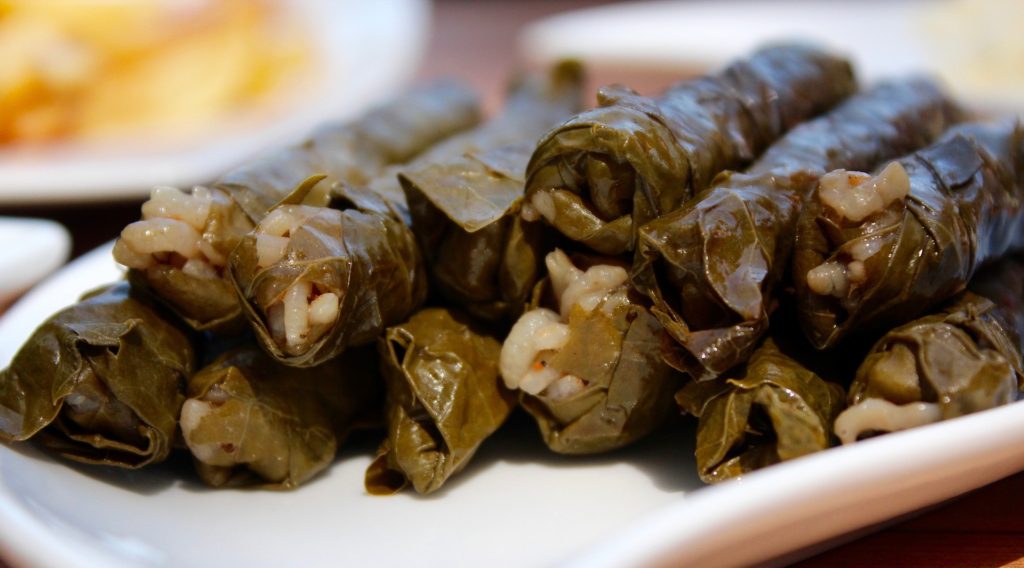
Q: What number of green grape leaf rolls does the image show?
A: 12